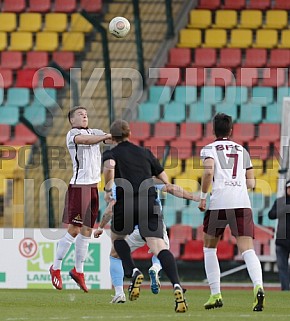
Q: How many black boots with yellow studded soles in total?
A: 2